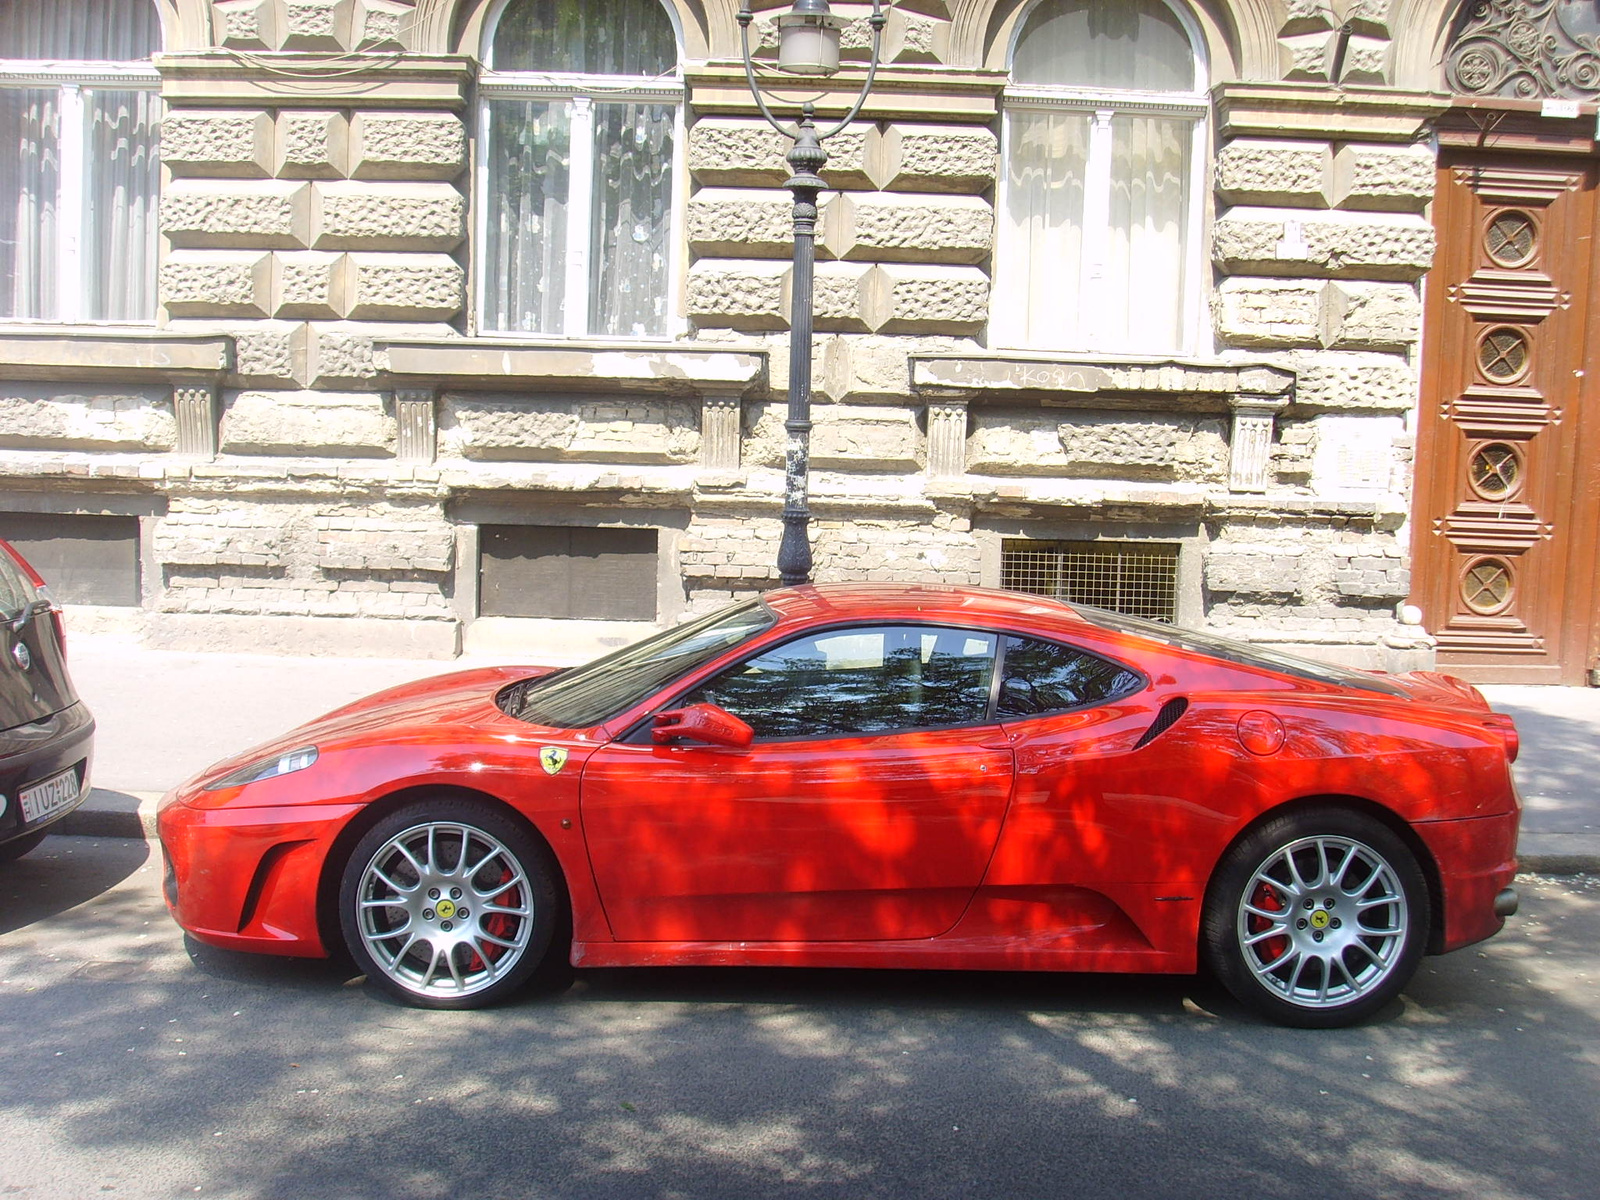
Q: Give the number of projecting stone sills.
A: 3